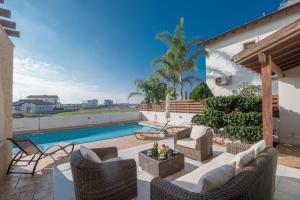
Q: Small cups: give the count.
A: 3